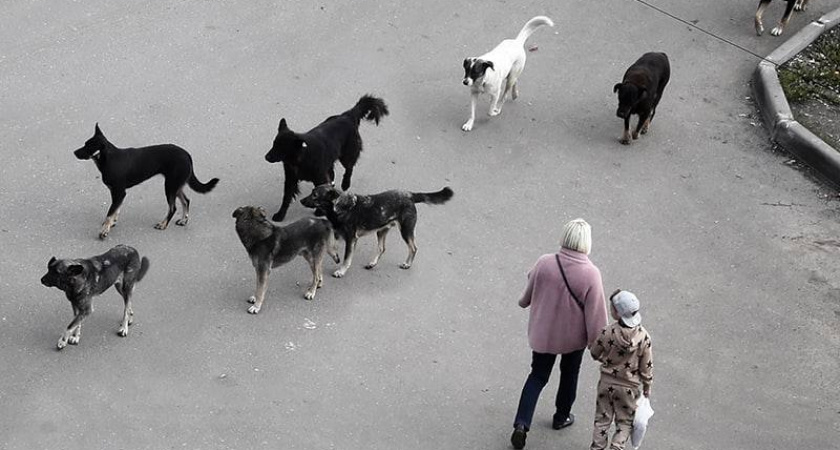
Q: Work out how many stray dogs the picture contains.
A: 8